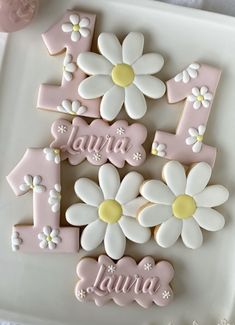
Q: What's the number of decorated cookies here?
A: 8